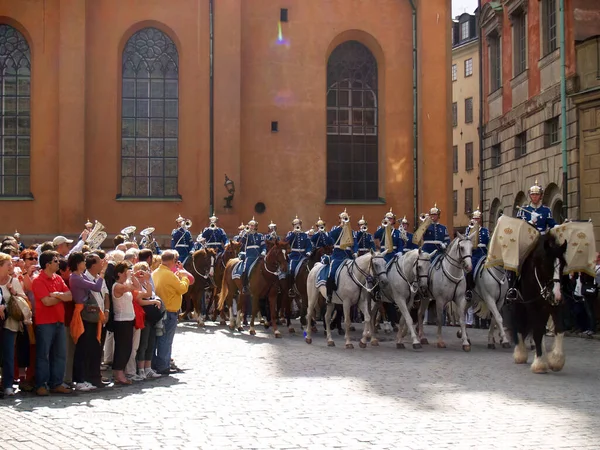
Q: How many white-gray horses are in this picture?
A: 4